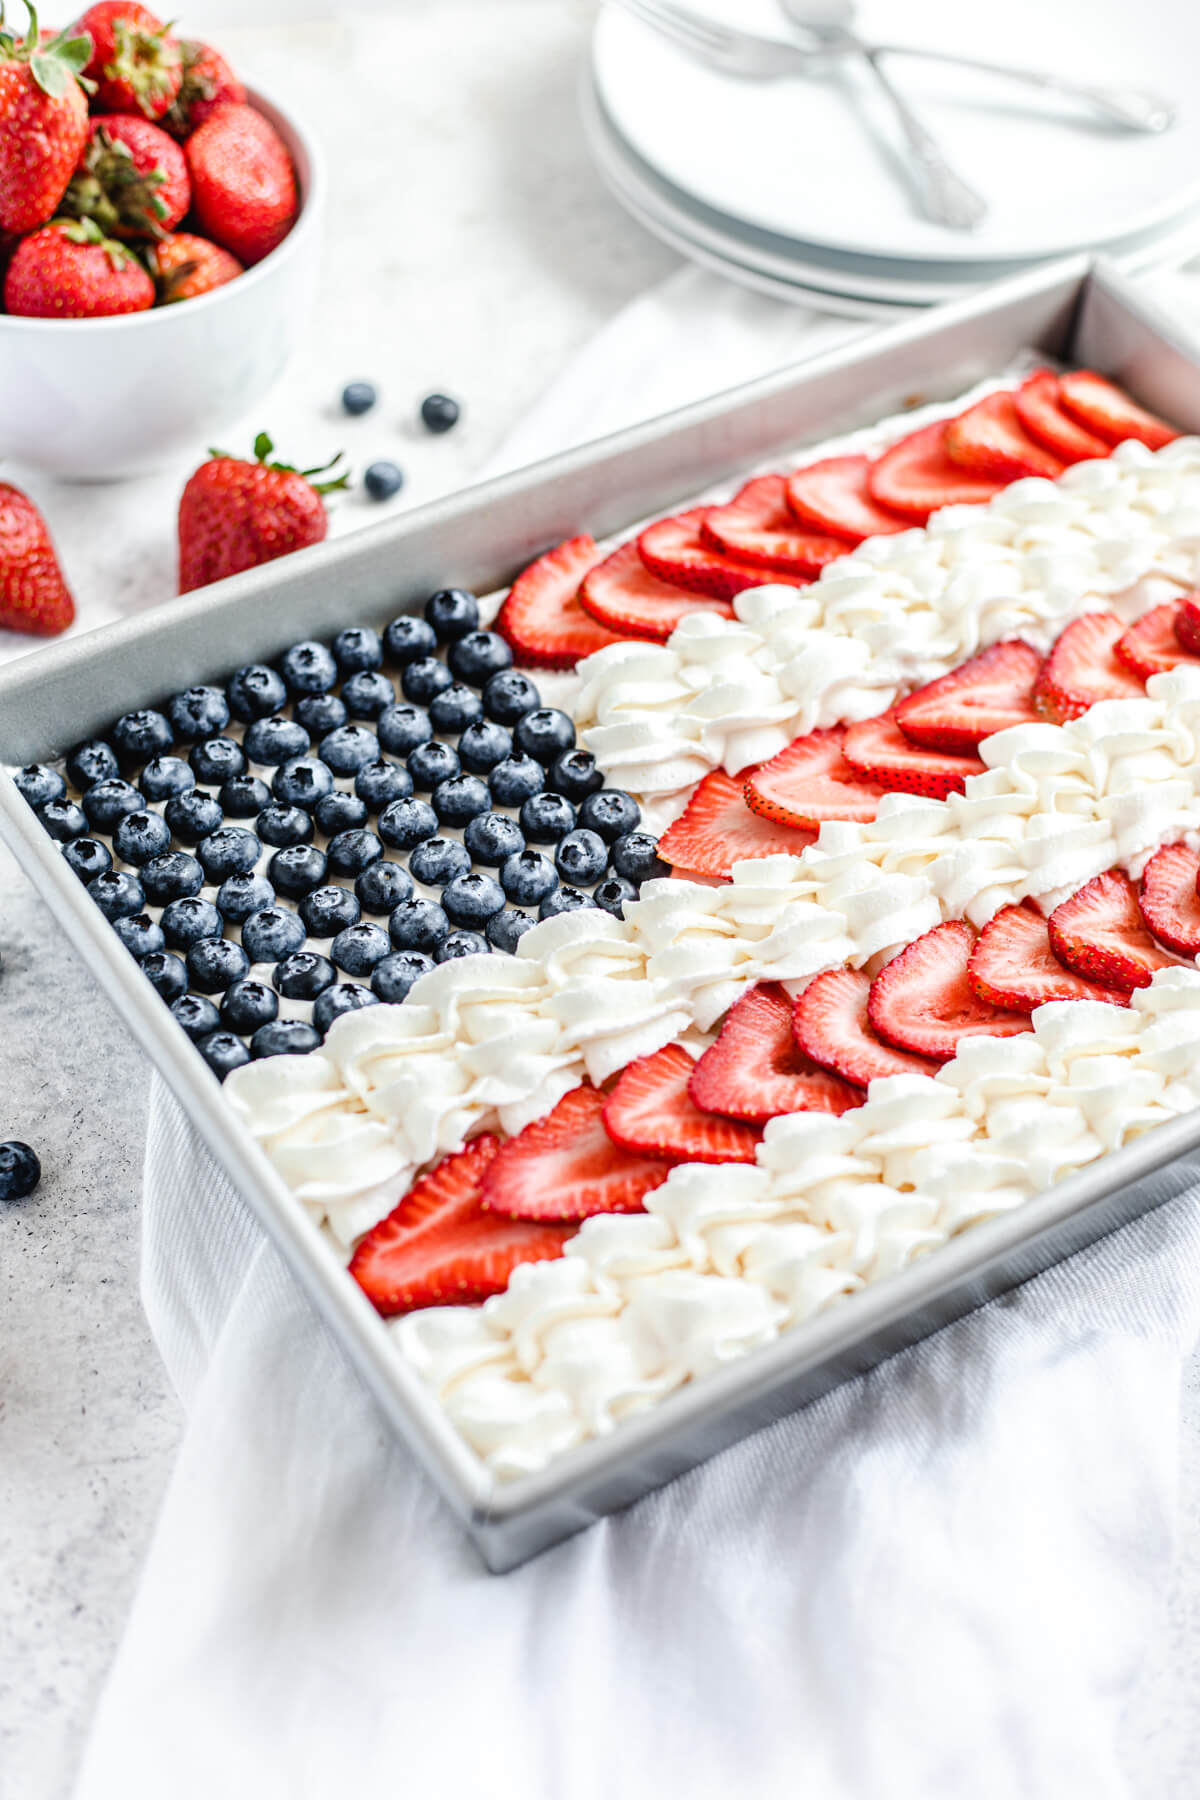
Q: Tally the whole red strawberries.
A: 9